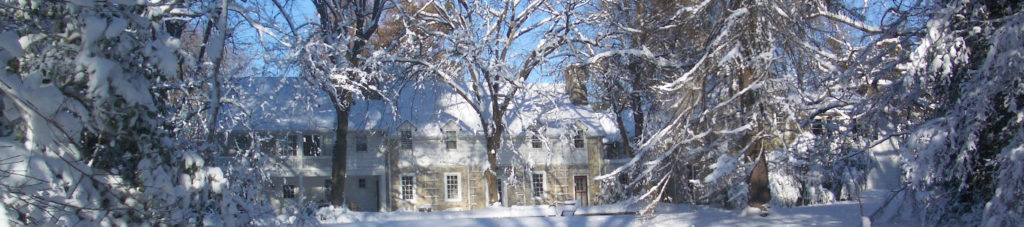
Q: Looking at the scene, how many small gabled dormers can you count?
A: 4